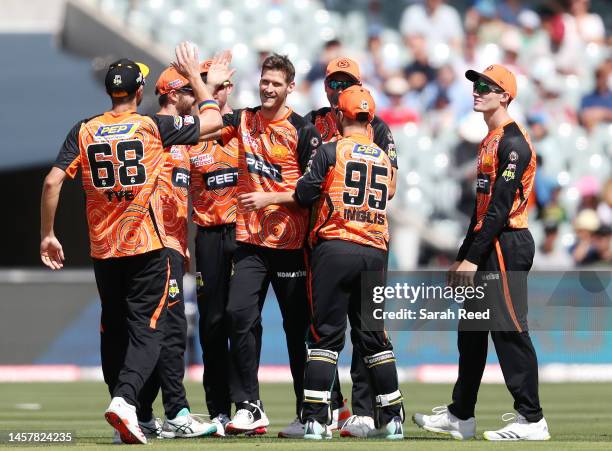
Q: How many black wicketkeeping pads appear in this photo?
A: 2